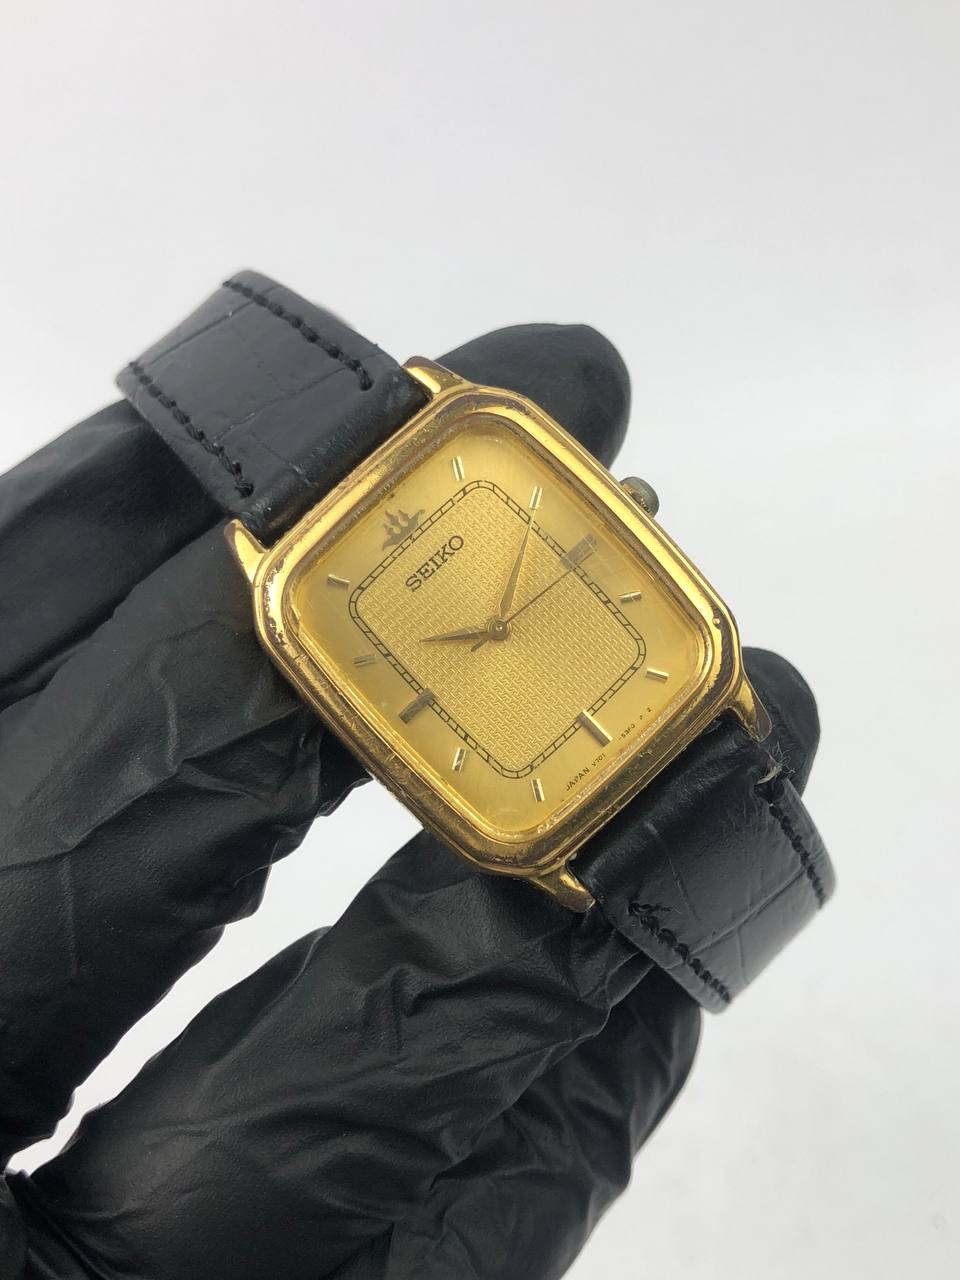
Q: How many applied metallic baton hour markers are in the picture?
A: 11